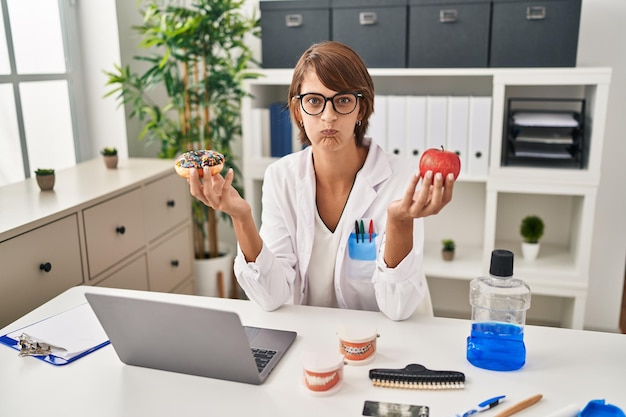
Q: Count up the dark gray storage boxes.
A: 4